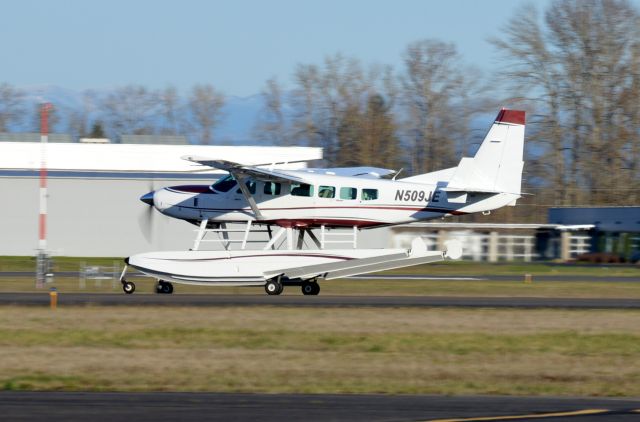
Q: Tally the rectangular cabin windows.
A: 5